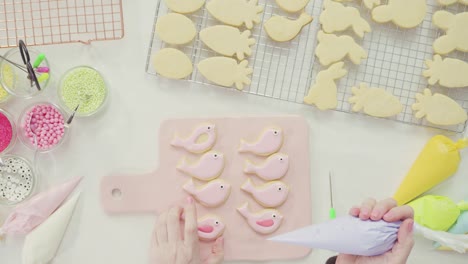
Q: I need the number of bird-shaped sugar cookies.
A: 9